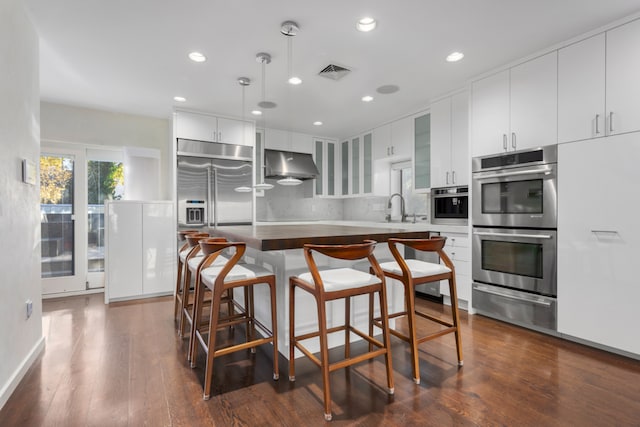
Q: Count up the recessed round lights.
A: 8